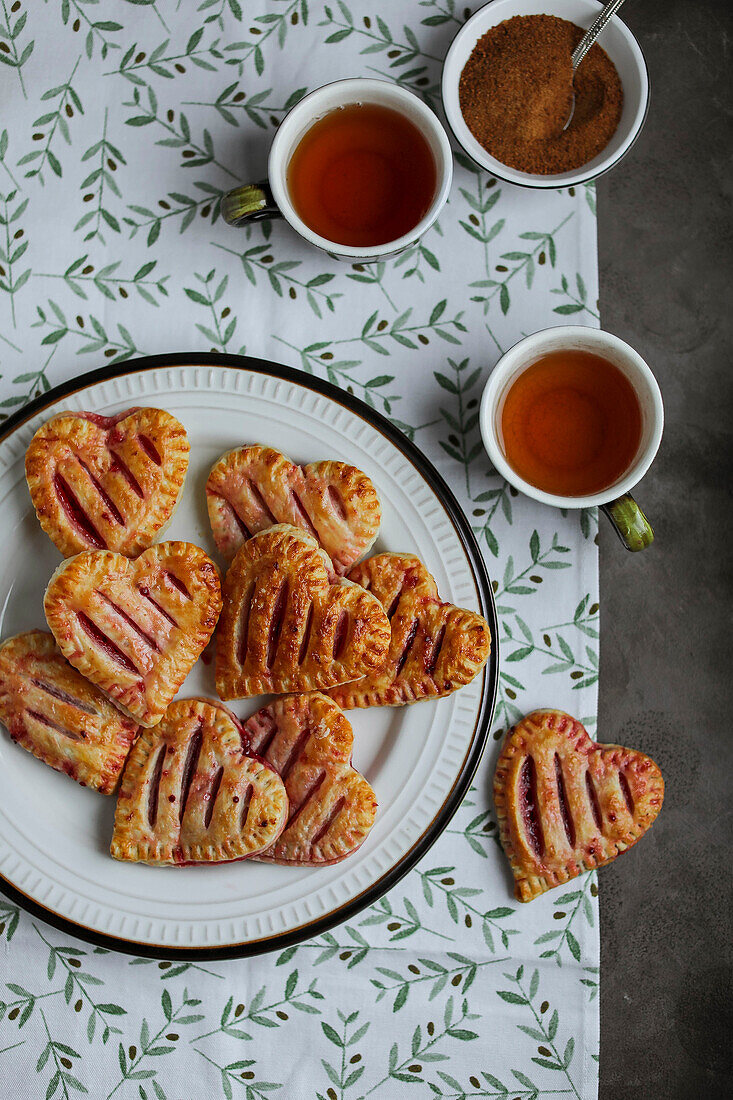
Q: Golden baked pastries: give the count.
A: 9